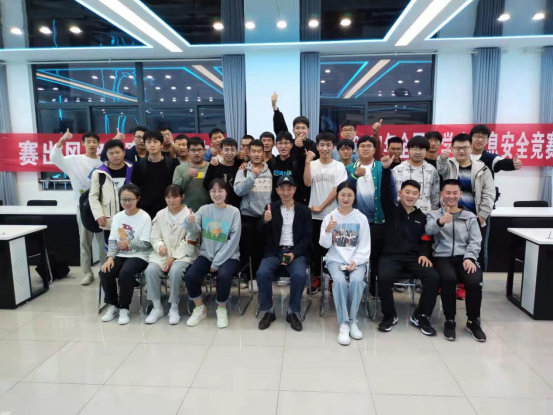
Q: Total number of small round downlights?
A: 10